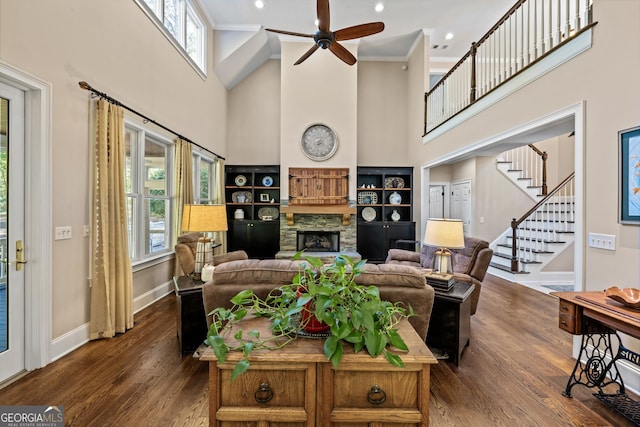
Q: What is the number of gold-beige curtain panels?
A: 3